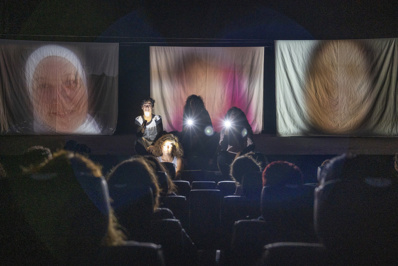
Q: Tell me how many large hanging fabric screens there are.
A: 3